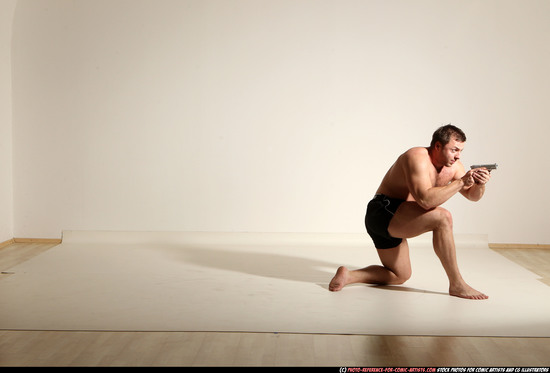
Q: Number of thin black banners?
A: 1